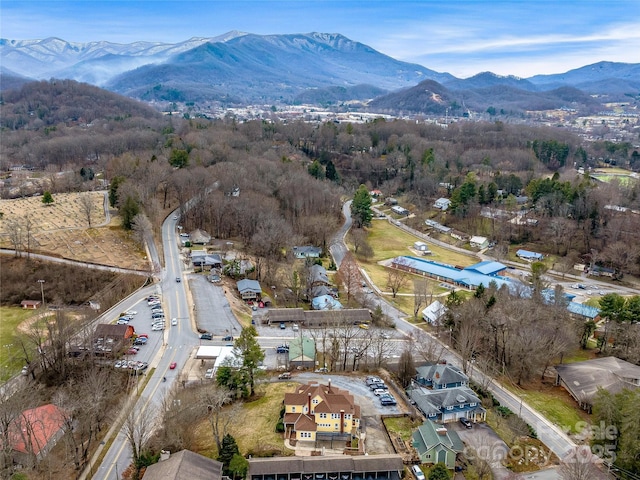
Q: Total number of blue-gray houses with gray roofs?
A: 2